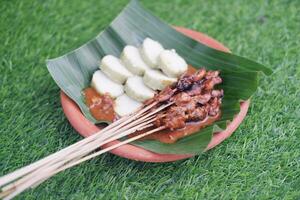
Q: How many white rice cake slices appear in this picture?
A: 8